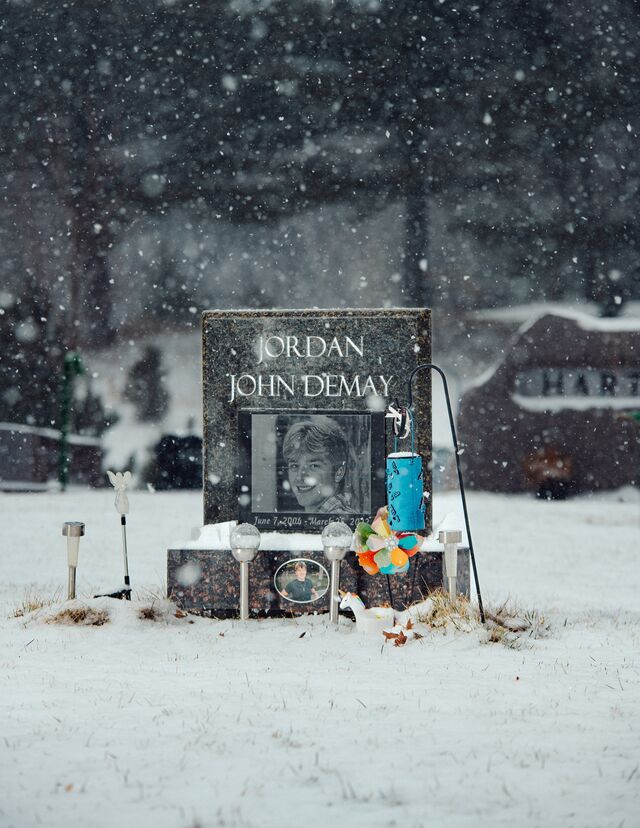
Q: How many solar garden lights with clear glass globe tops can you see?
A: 2